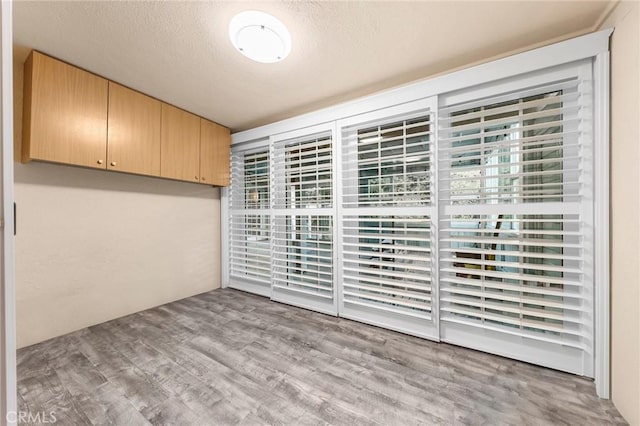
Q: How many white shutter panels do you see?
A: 4